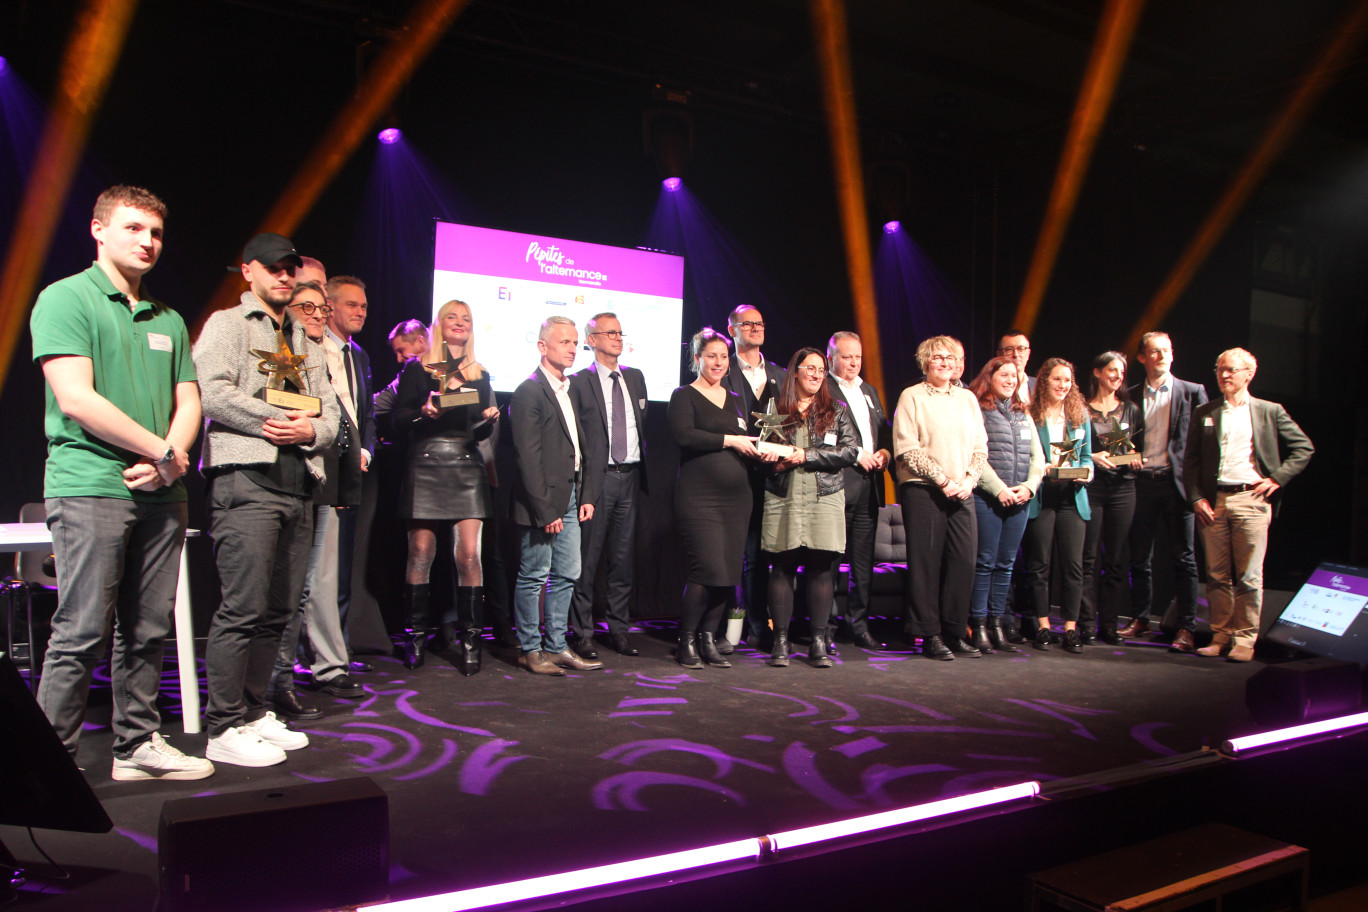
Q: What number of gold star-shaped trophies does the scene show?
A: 5